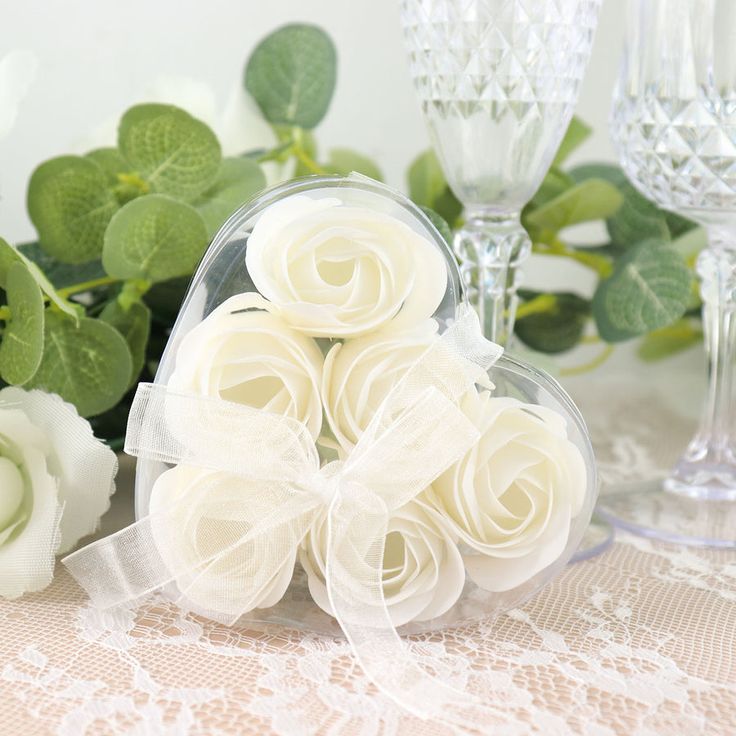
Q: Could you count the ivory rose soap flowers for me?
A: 6